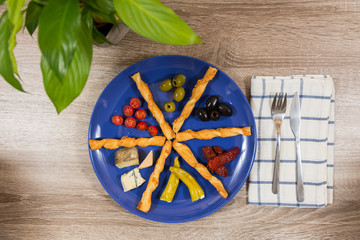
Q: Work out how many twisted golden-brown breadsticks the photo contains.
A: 6